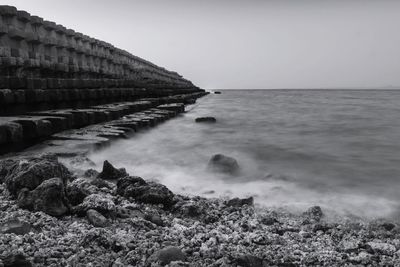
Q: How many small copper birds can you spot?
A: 0